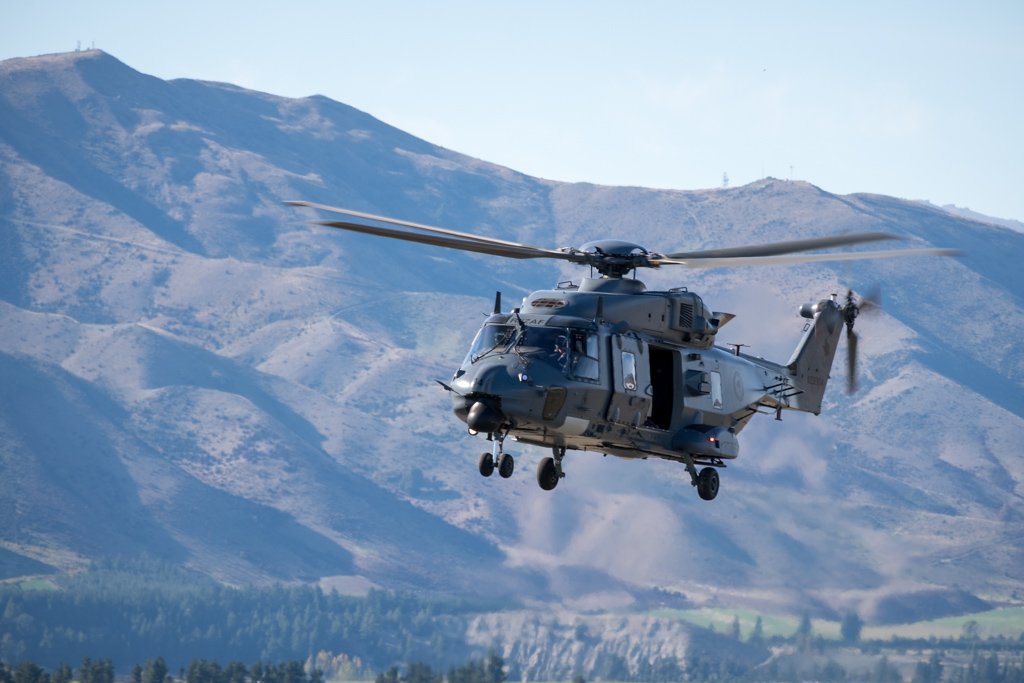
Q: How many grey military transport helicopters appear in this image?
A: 1